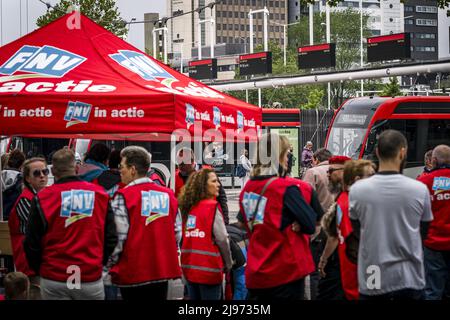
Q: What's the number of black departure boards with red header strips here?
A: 4